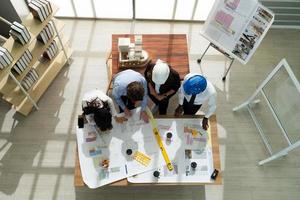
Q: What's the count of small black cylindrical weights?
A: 4